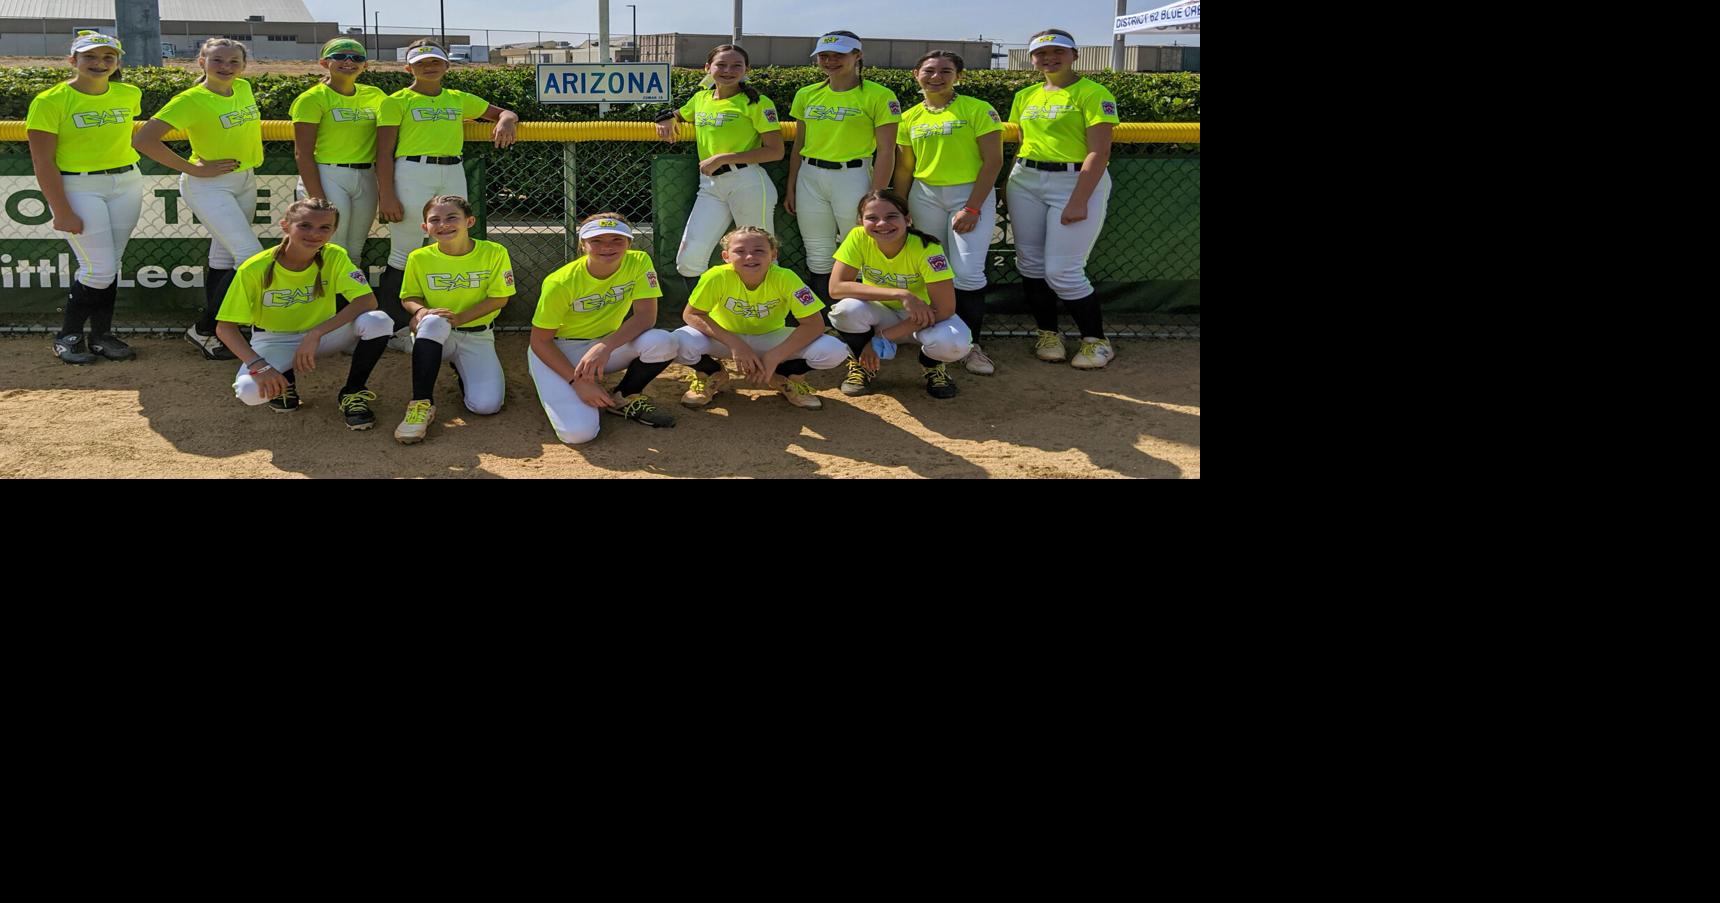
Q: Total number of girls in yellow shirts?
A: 13